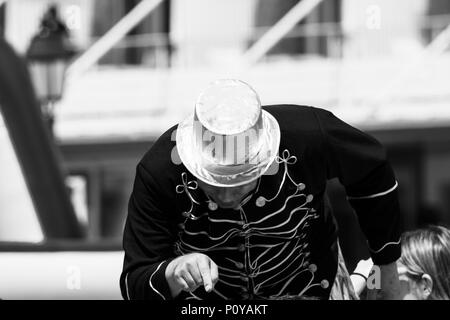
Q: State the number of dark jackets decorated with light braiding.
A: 1